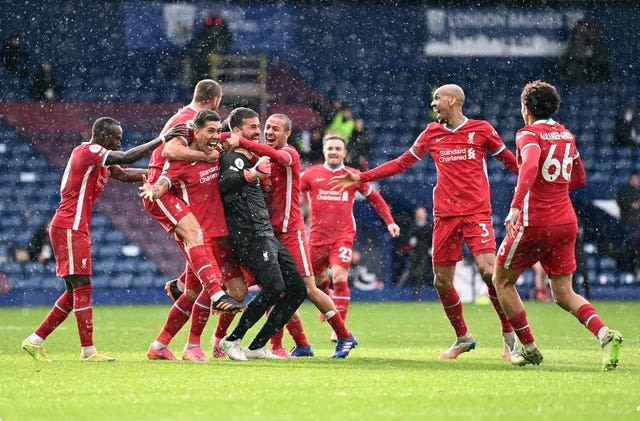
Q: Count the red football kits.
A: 7